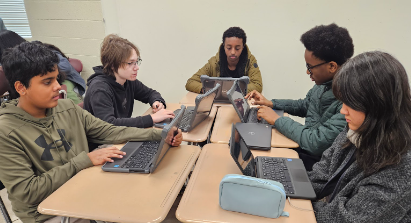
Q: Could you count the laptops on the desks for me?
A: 6